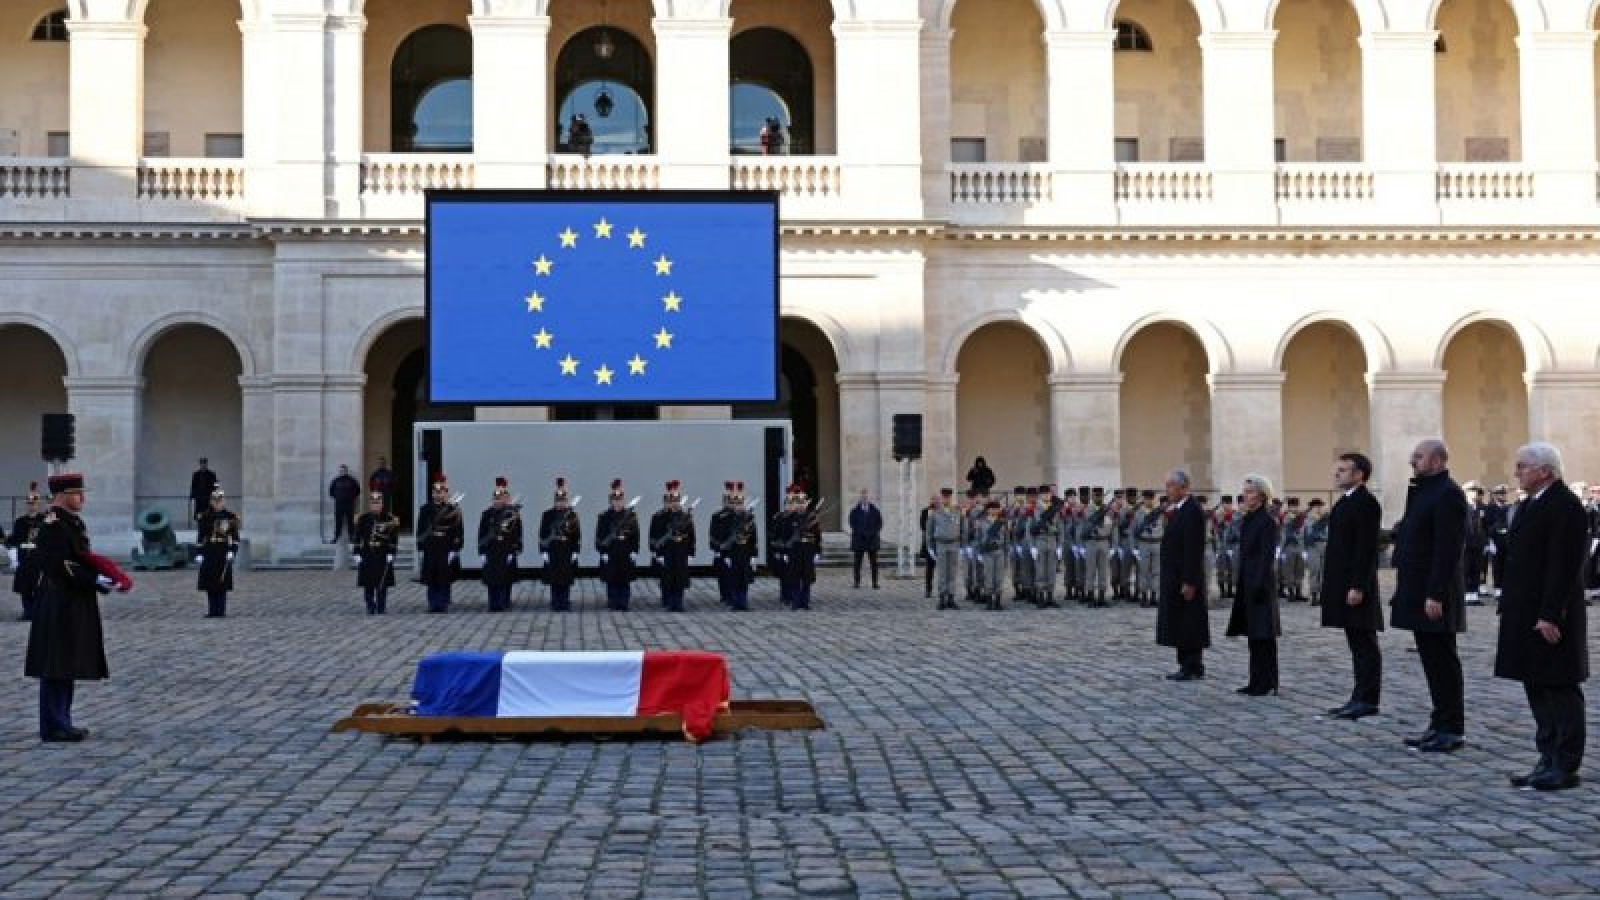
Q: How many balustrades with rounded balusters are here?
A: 9